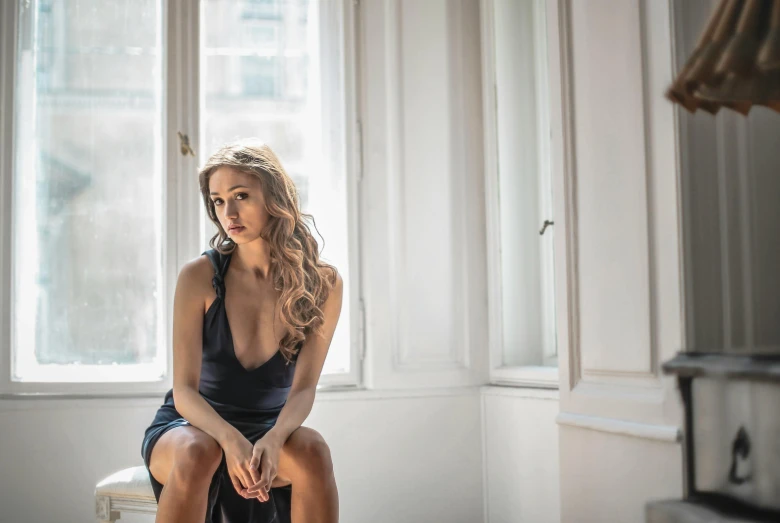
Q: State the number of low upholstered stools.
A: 1